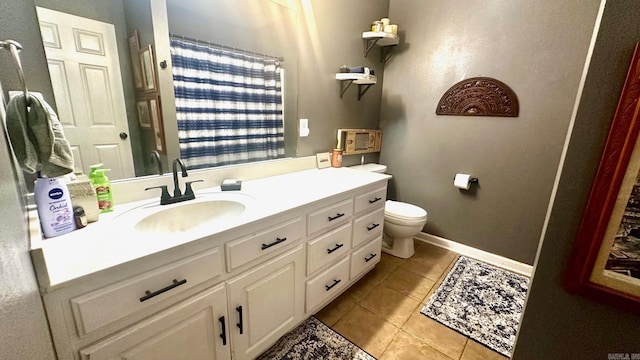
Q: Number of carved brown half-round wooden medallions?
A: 1